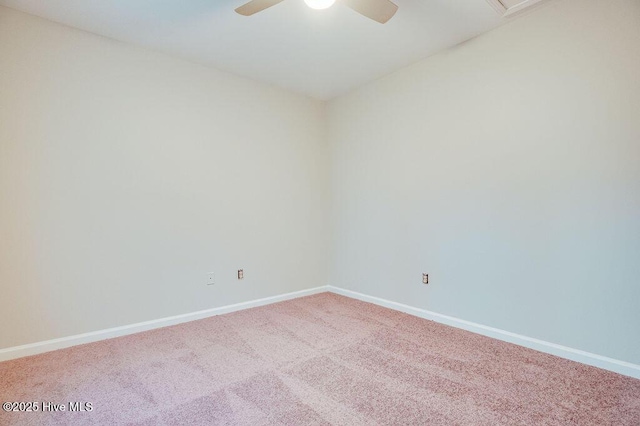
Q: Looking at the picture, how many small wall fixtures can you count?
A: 3